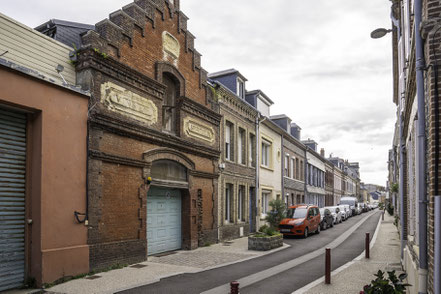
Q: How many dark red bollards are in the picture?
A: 3